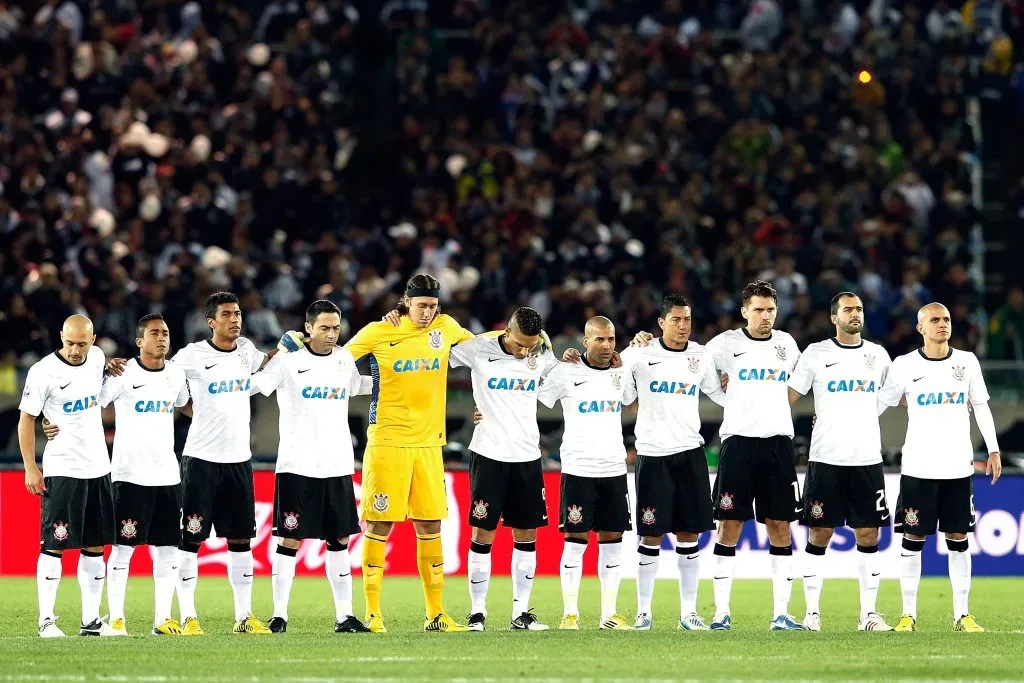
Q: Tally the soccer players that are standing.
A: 11